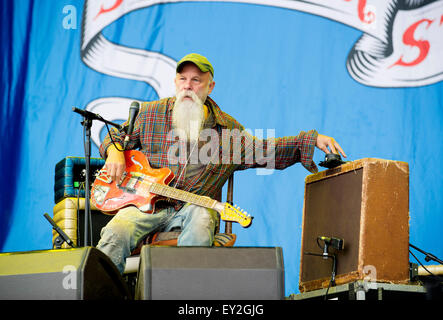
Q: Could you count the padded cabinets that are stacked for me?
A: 2